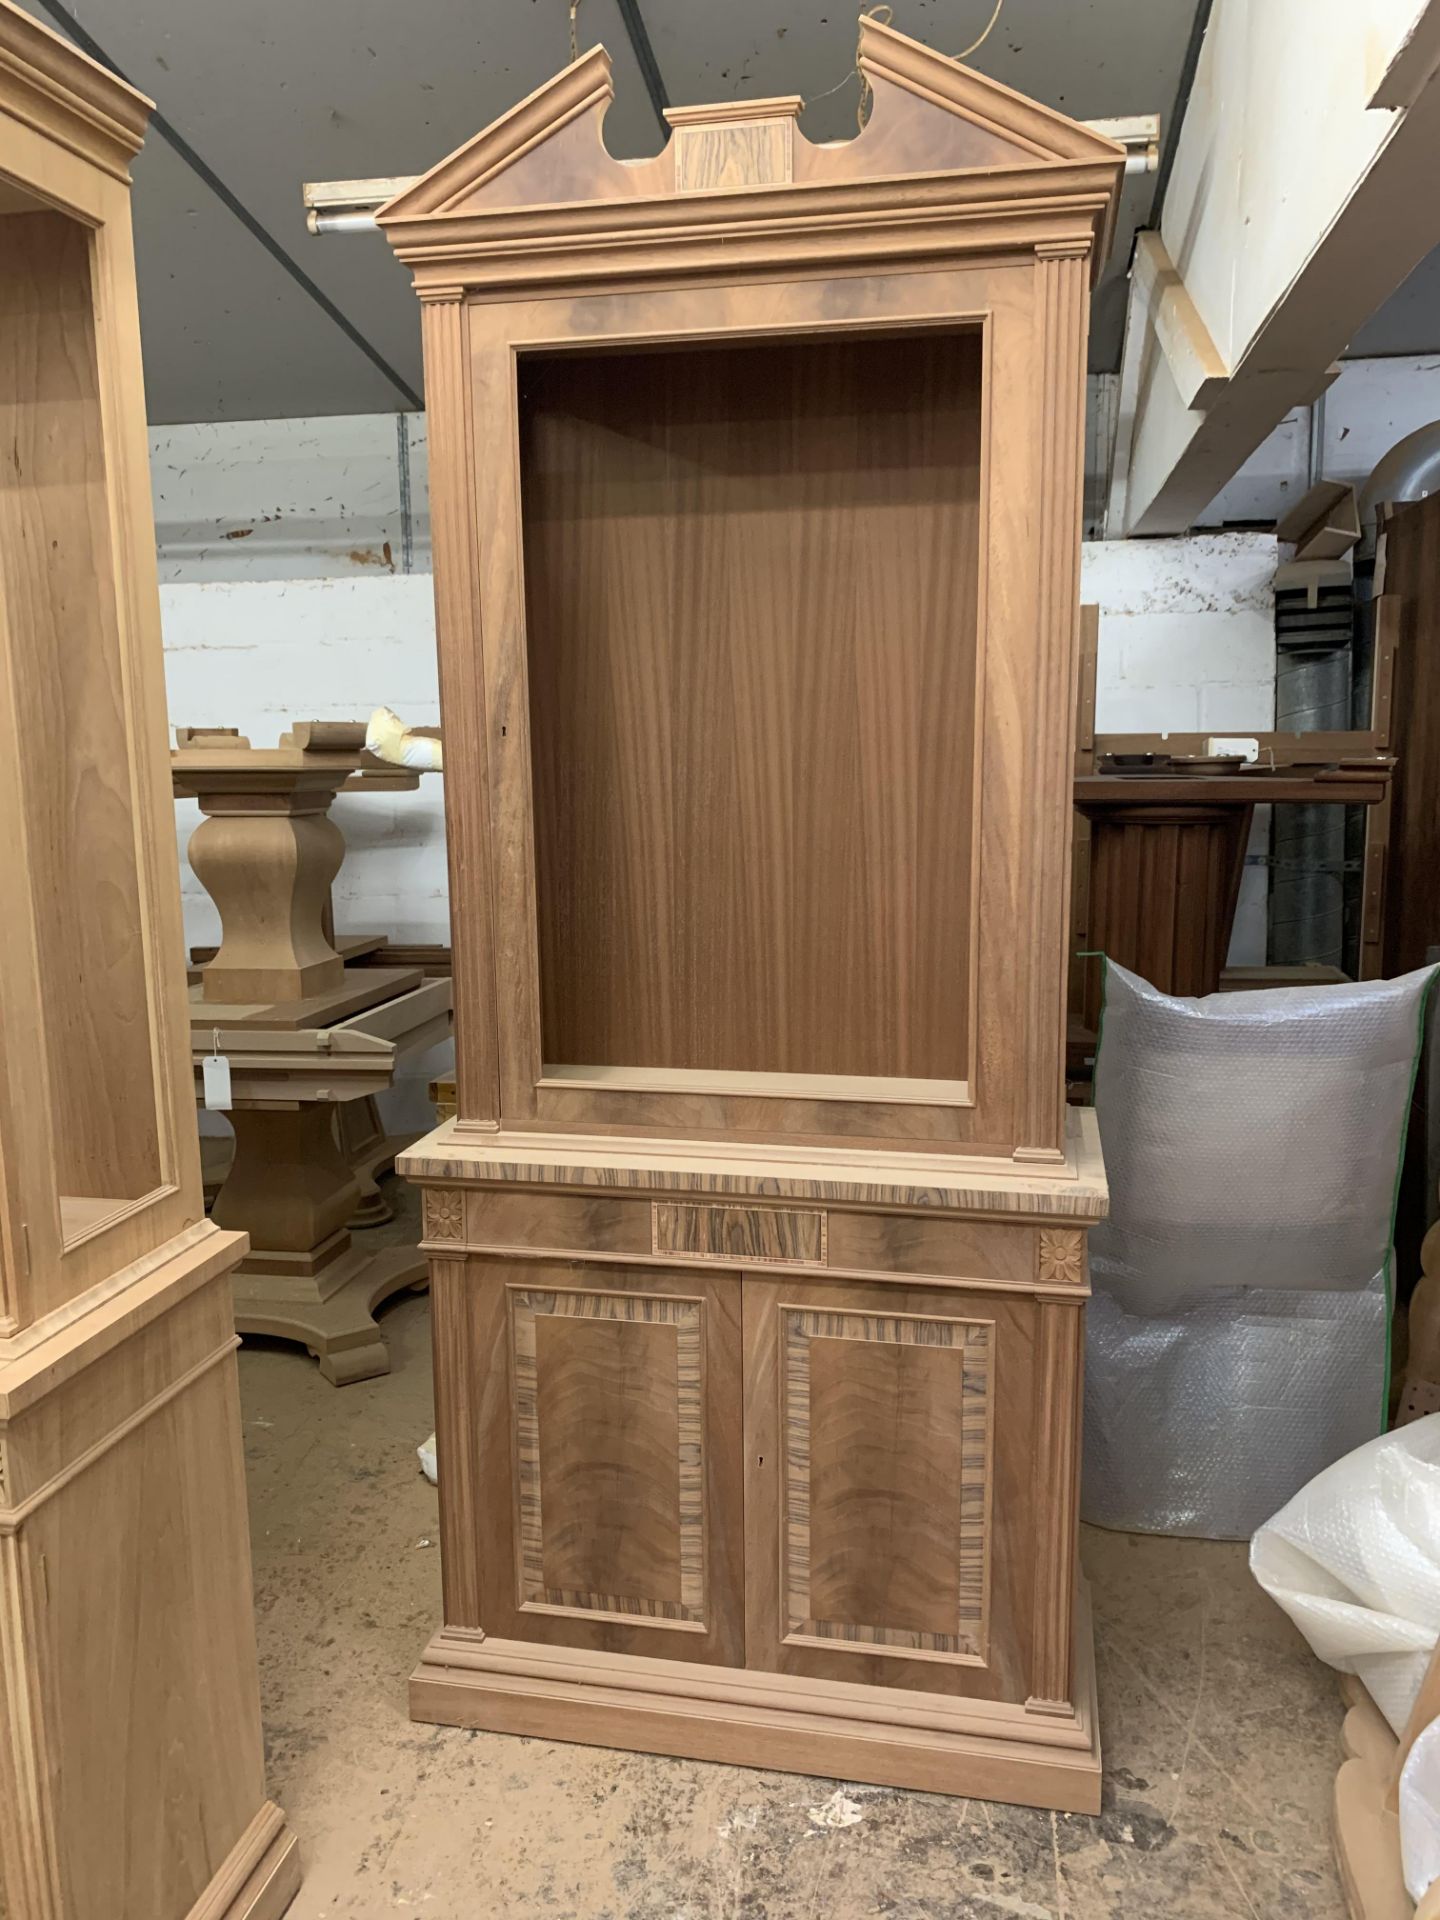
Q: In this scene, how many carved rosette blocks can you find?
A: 2